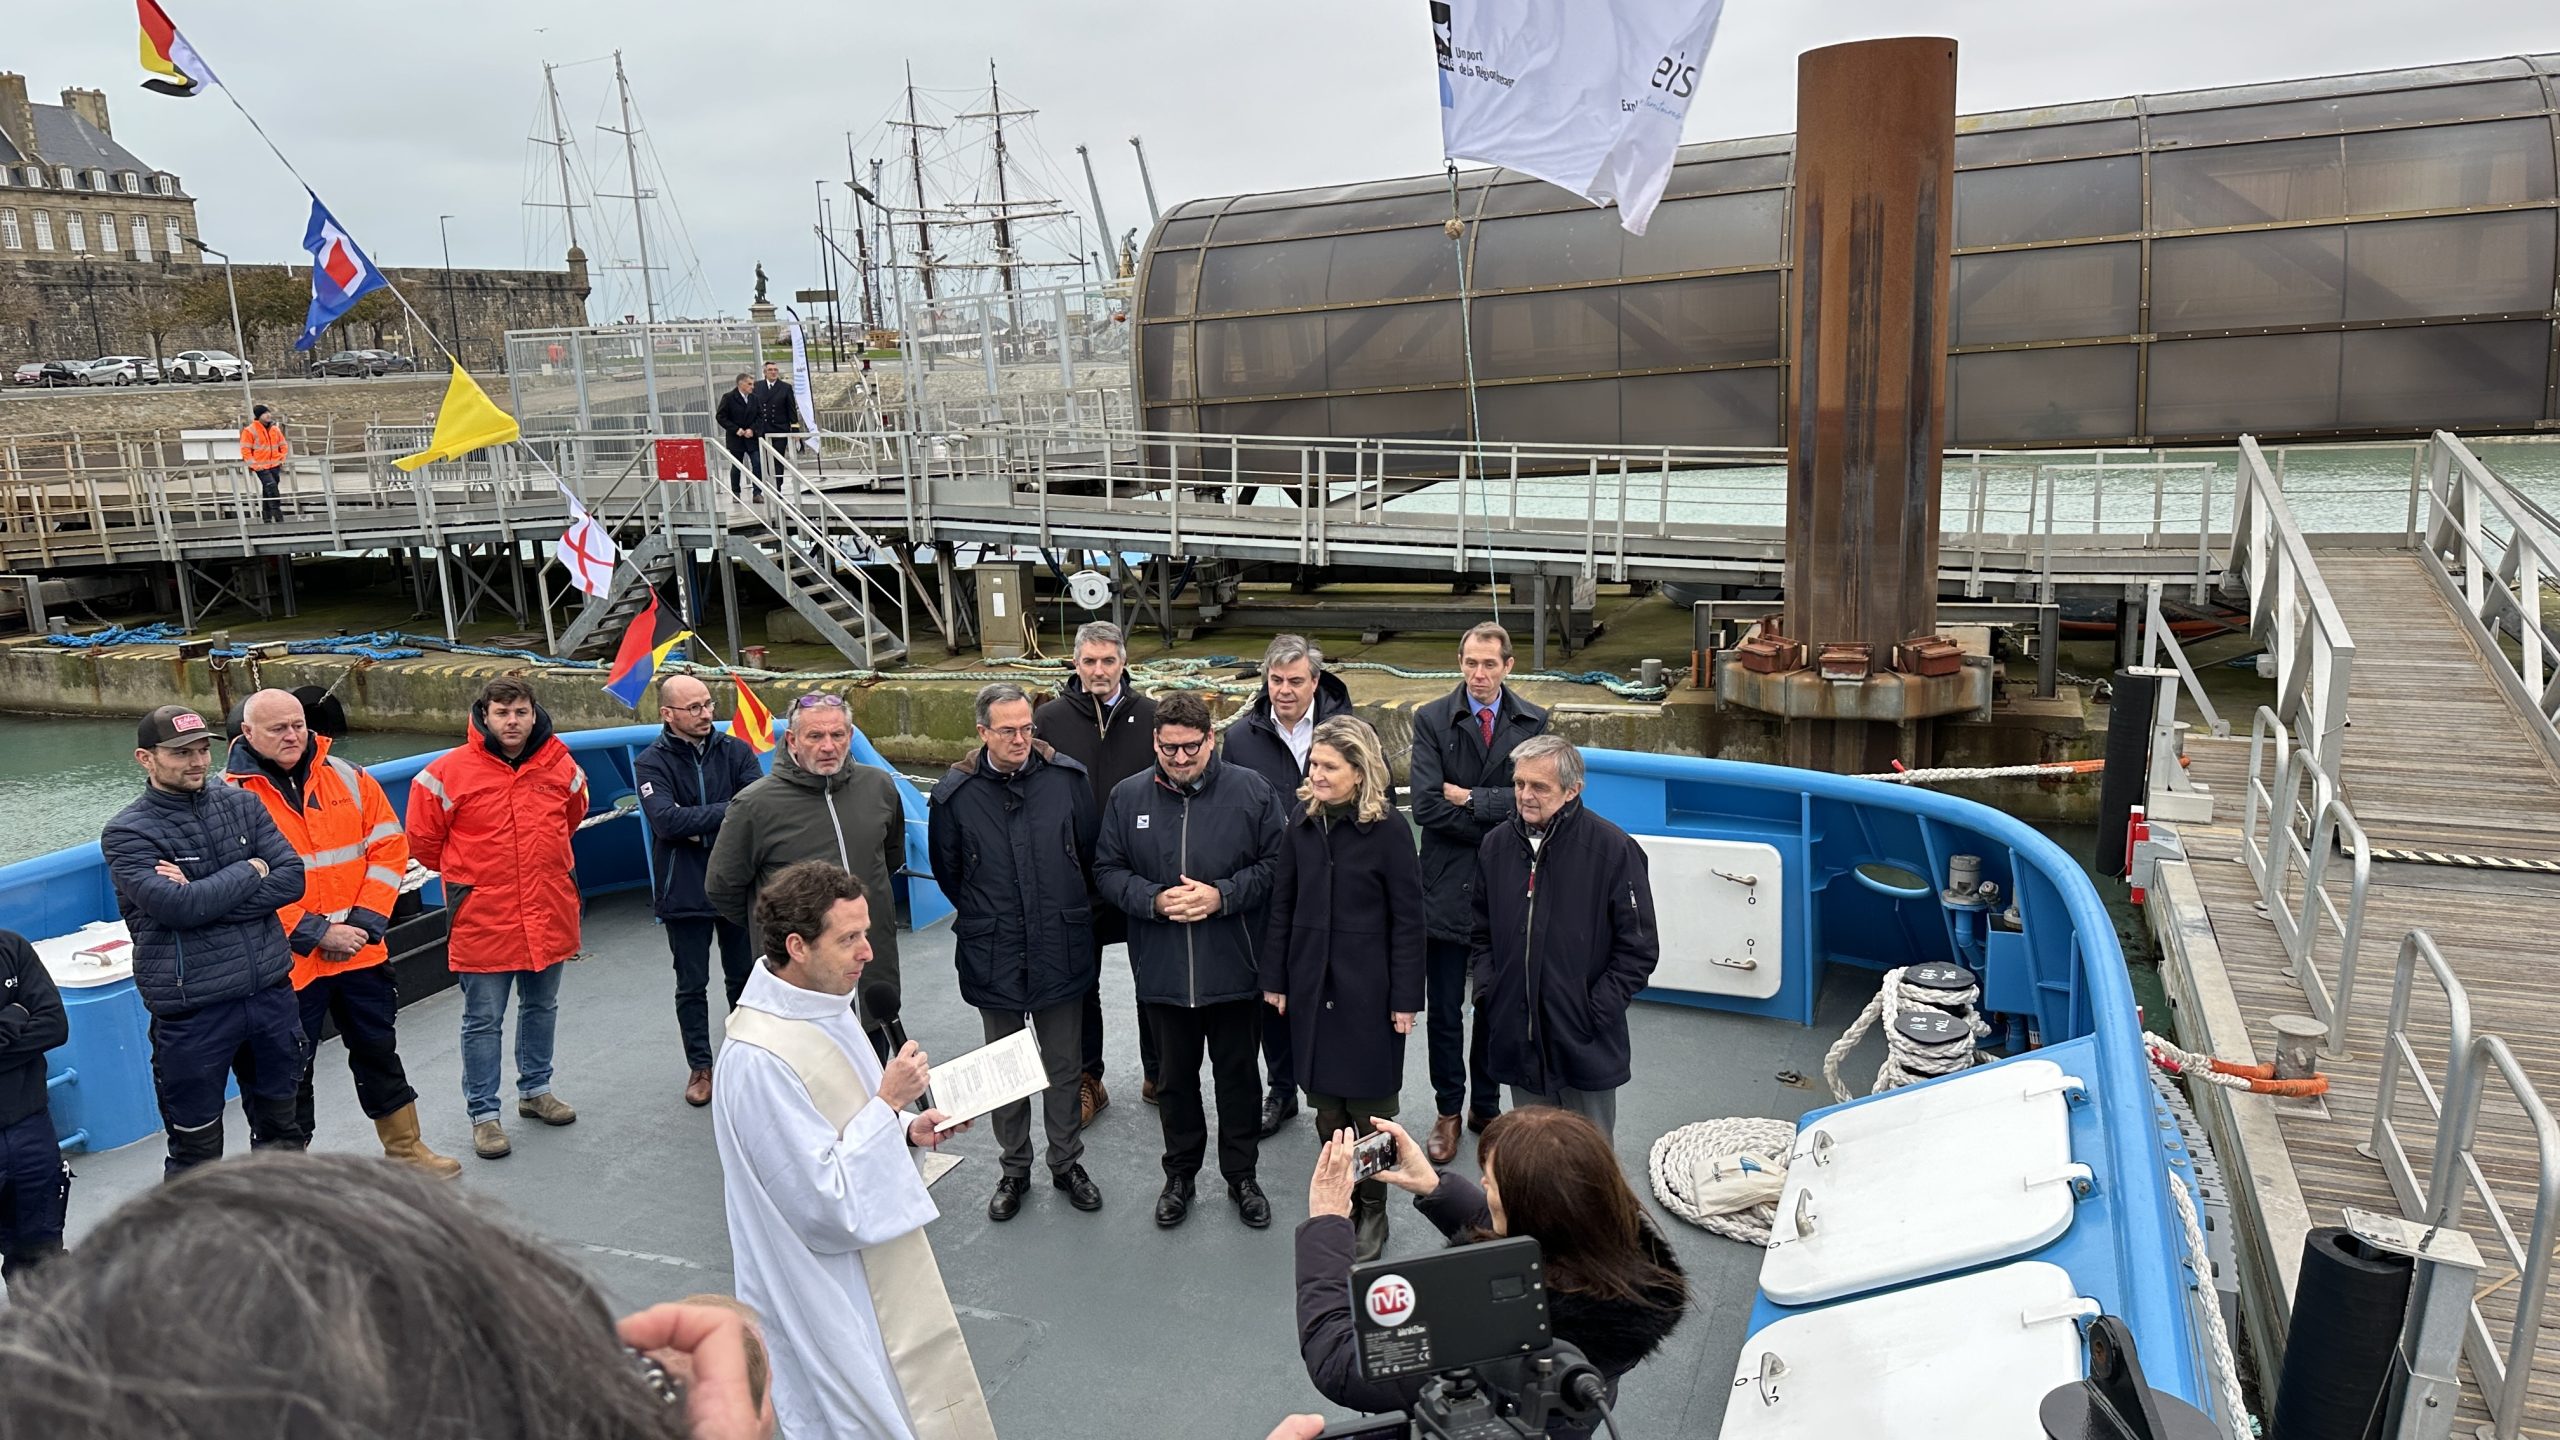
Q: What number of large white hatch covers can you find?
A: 3